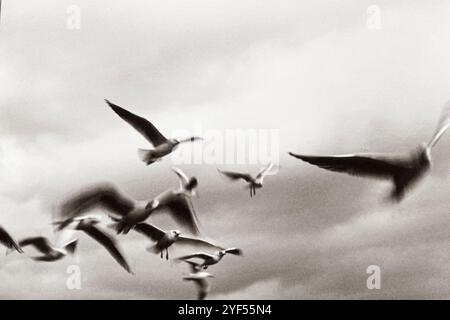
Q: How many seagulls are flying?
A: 11